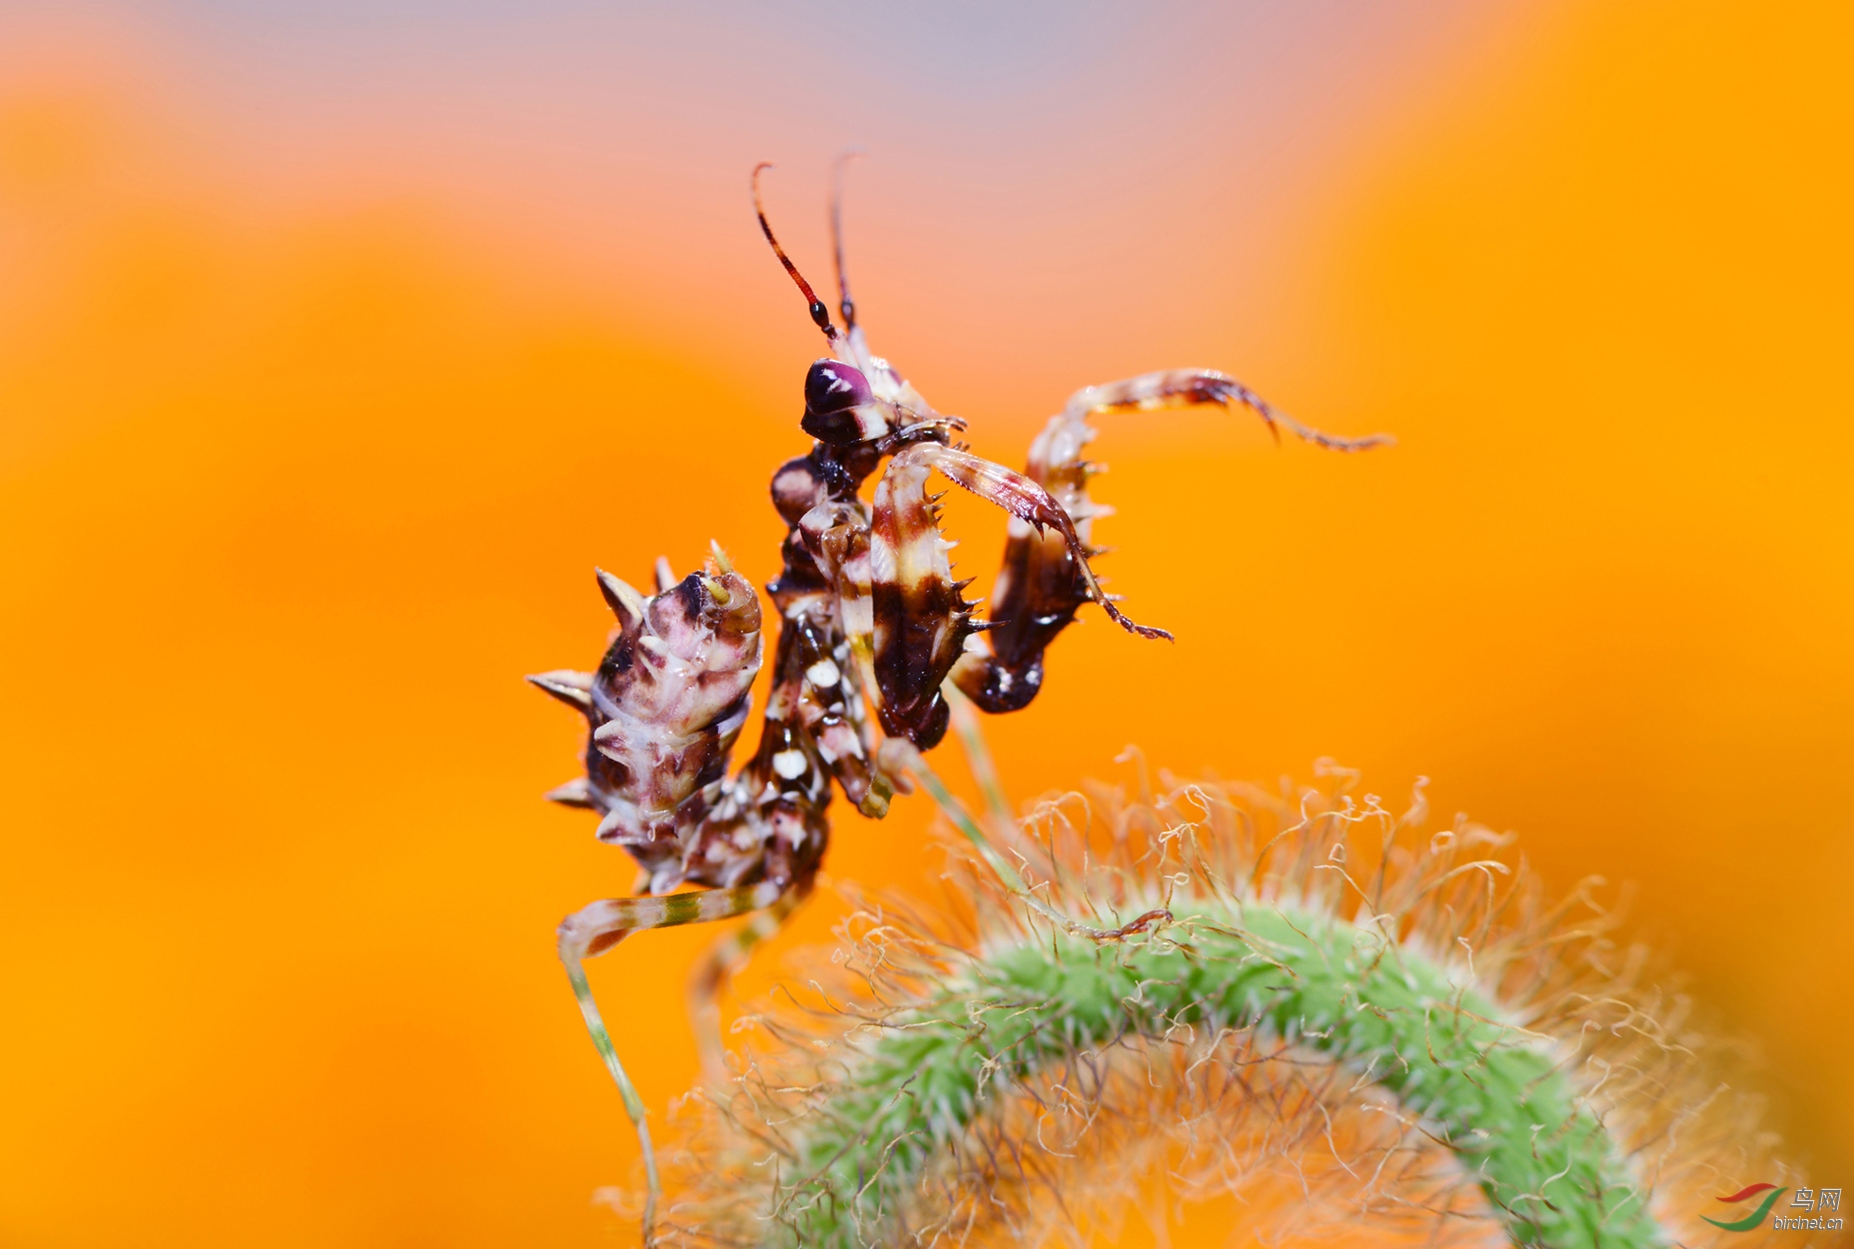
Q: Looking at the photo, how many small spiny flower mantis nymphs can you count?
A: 1